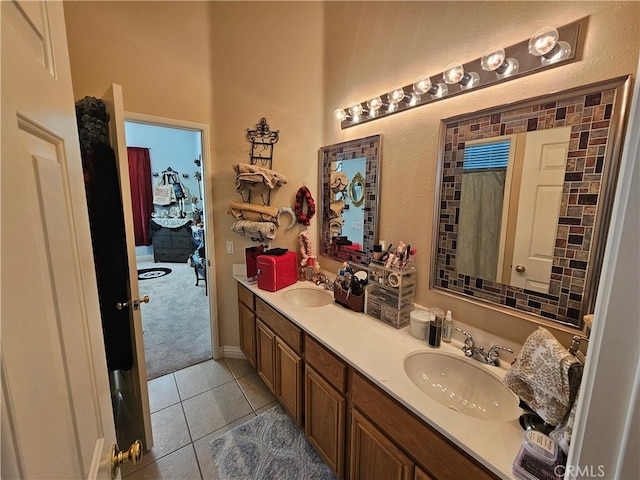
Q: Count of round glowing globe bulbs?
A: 8